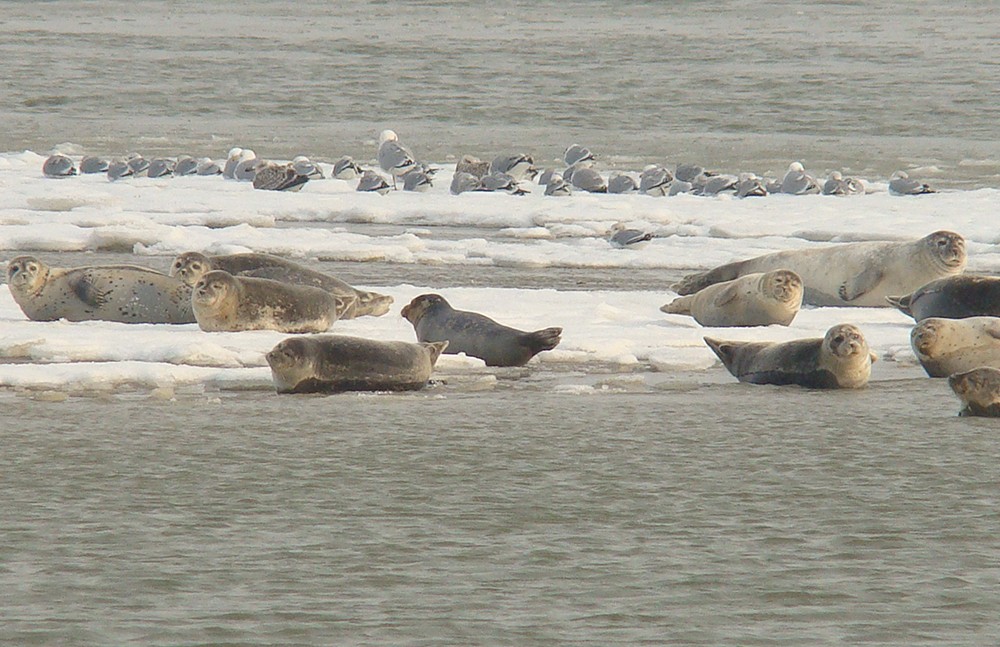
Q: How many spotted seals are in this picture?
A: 11